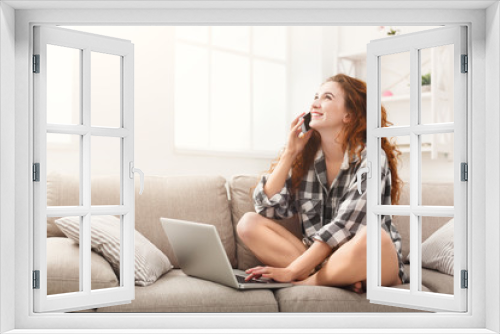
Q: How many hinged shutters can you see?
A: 2